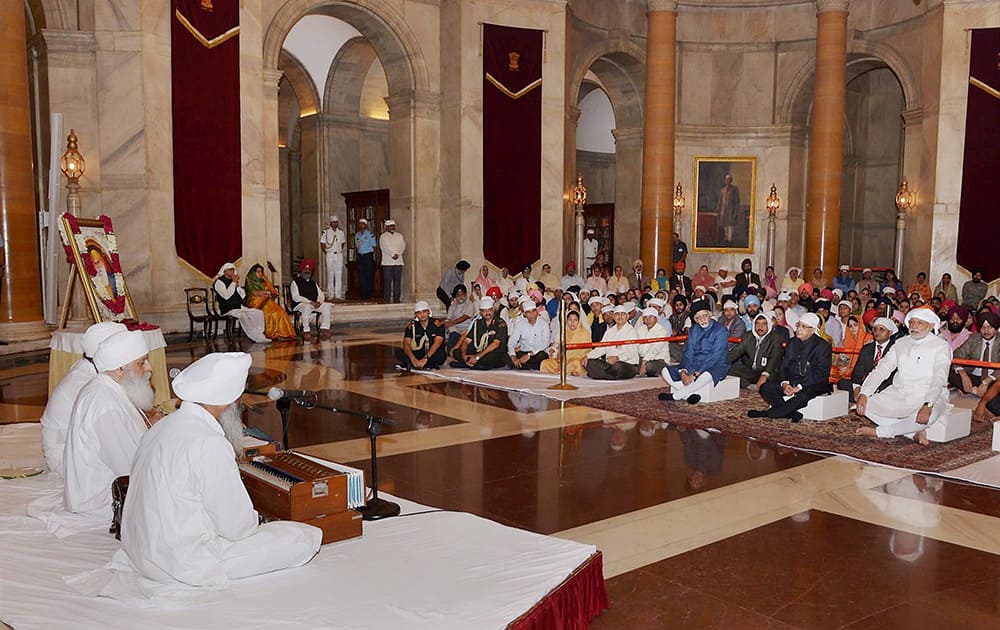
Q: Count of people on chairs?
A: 3